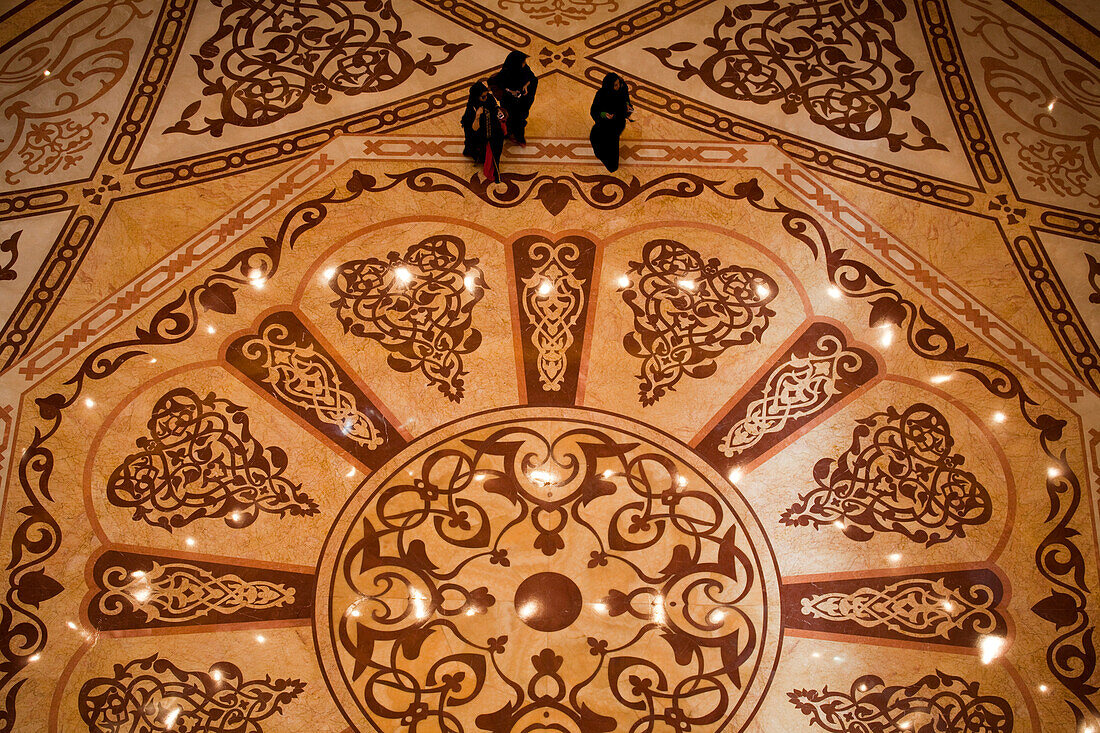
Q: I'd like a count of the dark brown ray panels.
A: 5